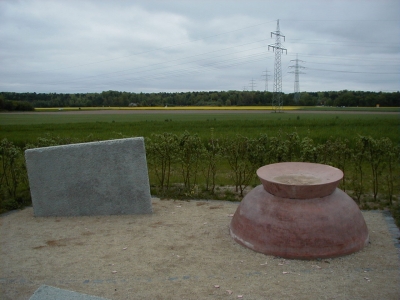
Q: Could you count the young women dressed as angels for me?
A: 0